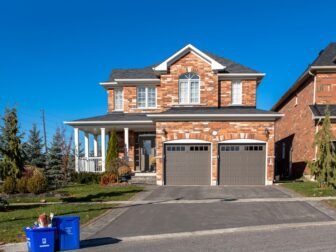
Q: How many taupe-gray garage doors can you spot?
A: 2